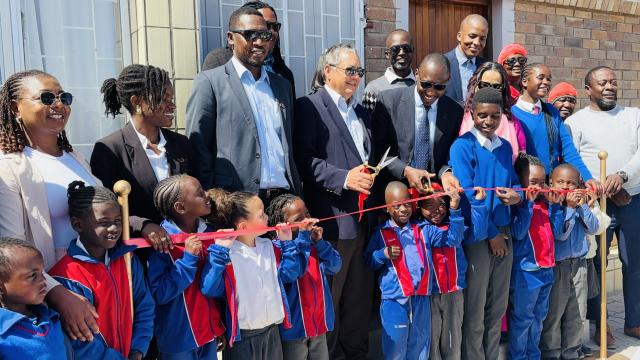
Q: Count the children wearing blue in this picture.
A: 11